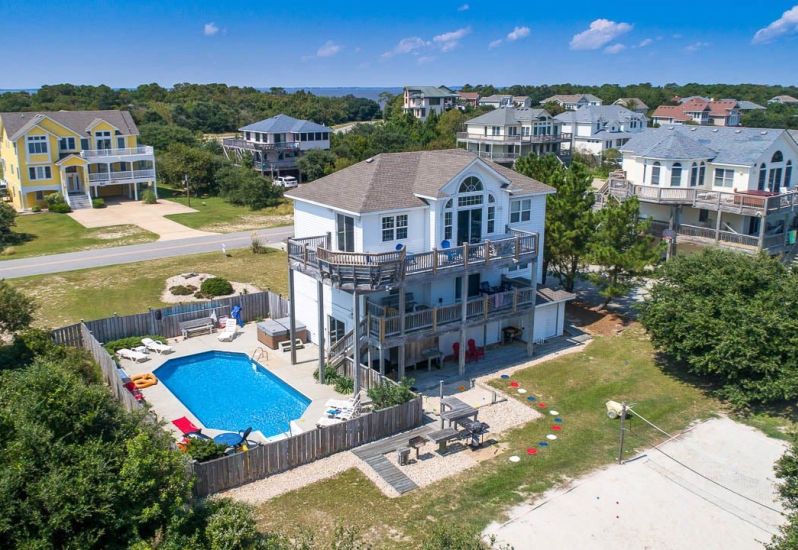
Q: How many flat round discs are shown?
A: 12